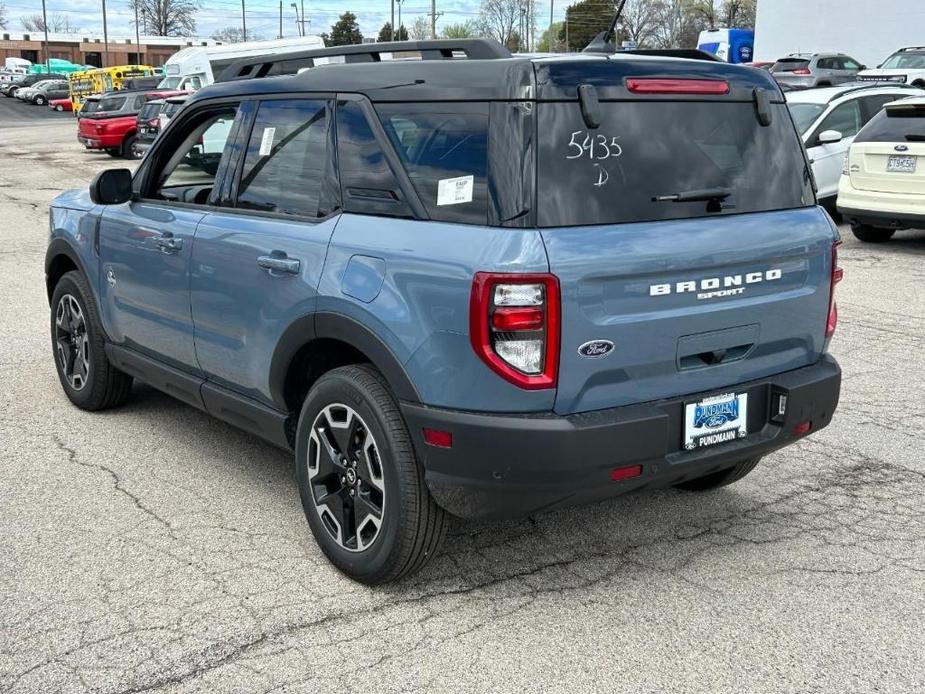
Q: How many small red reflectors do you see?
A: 3